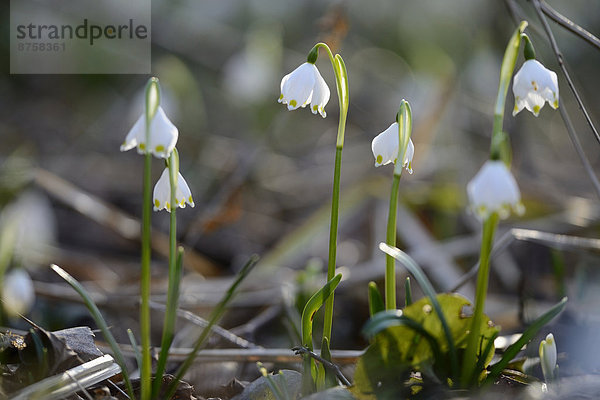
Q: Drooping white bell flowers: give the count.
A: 6